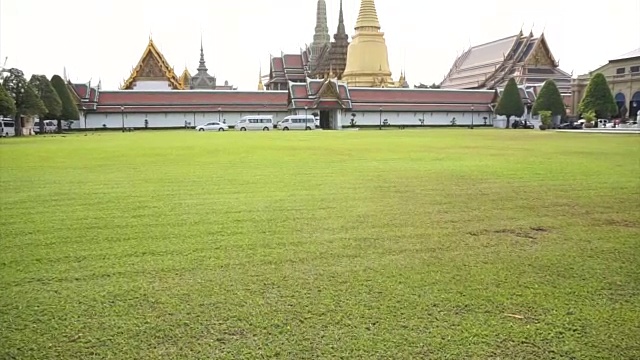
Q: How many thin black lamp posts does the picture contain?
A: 5